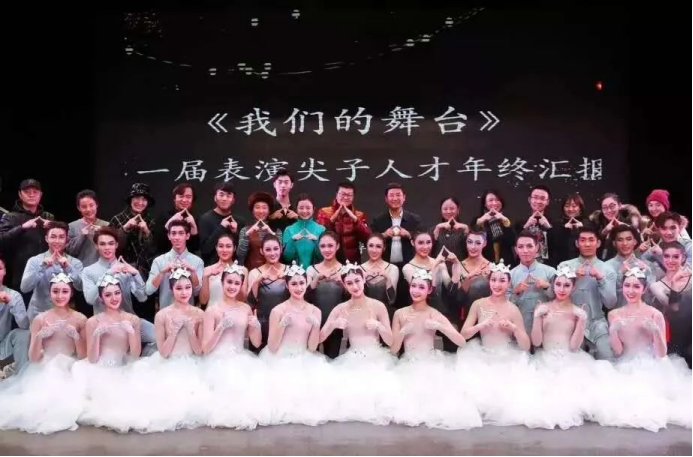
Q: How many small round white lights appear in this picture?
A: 11